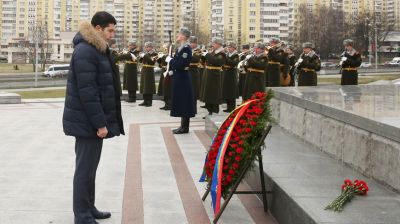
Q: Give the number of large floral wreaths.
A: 1